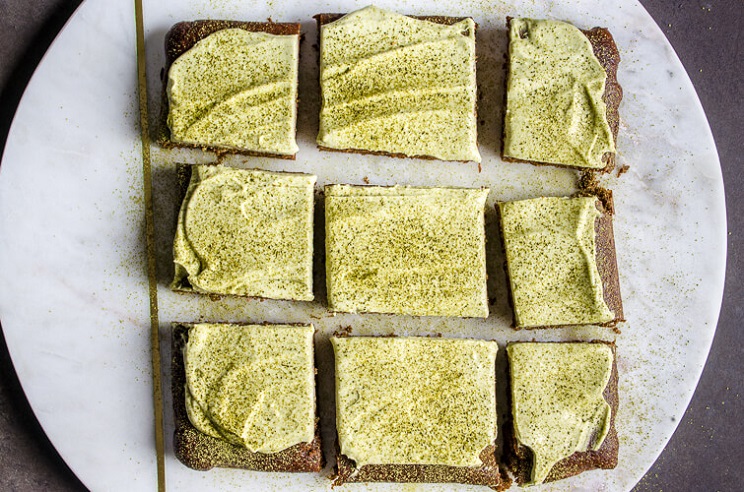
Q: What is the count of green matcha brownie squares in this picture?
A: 9